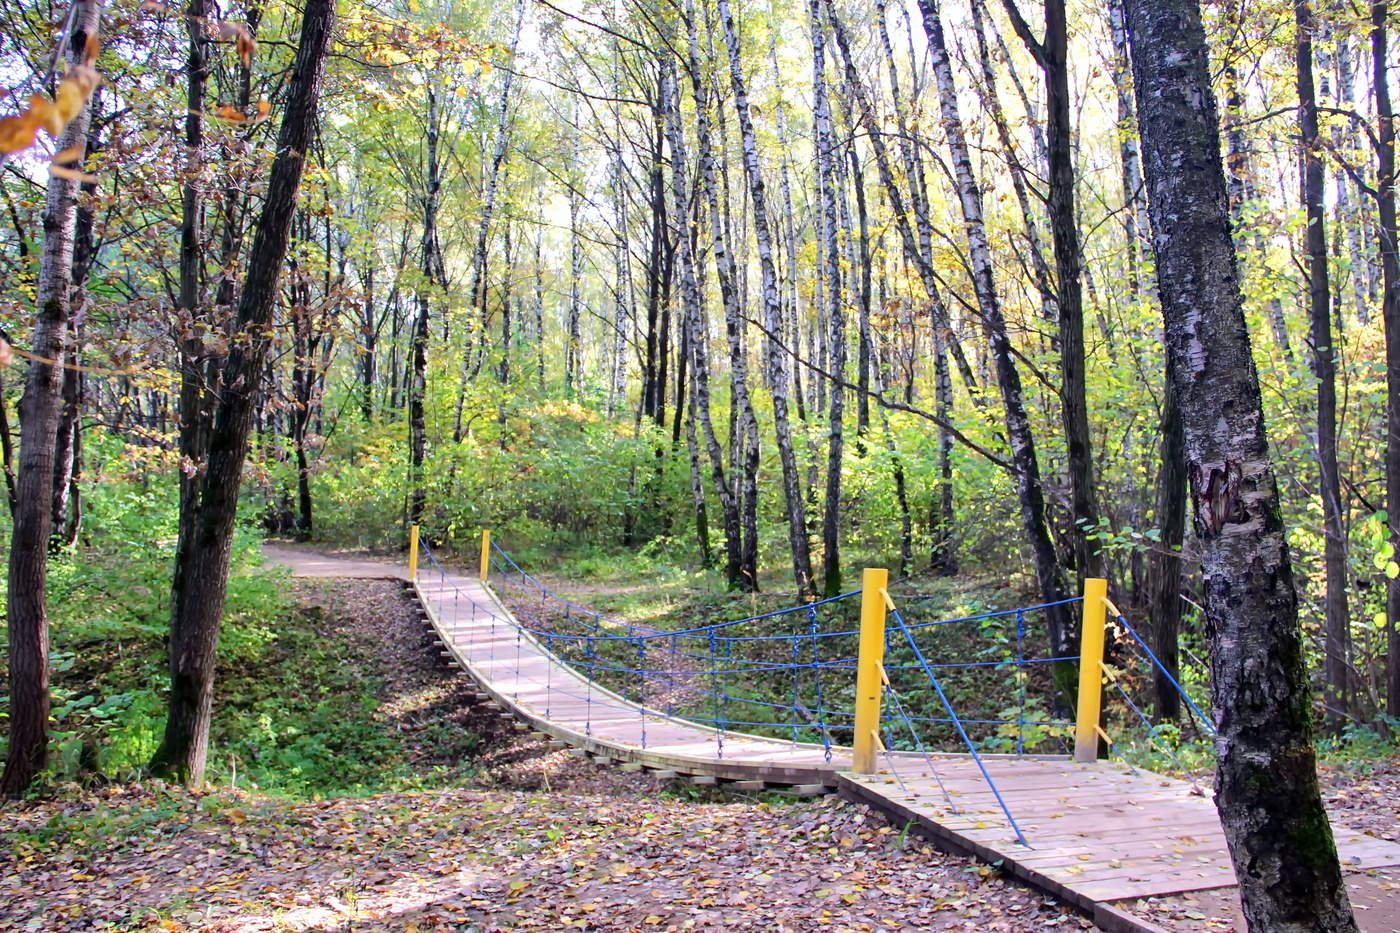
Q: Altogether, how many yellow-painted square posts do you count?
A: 4